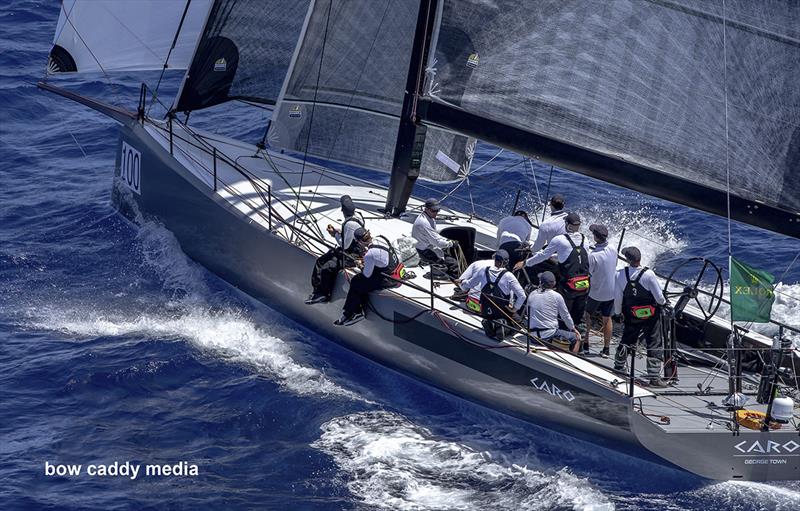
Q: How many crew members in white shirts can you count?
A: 11